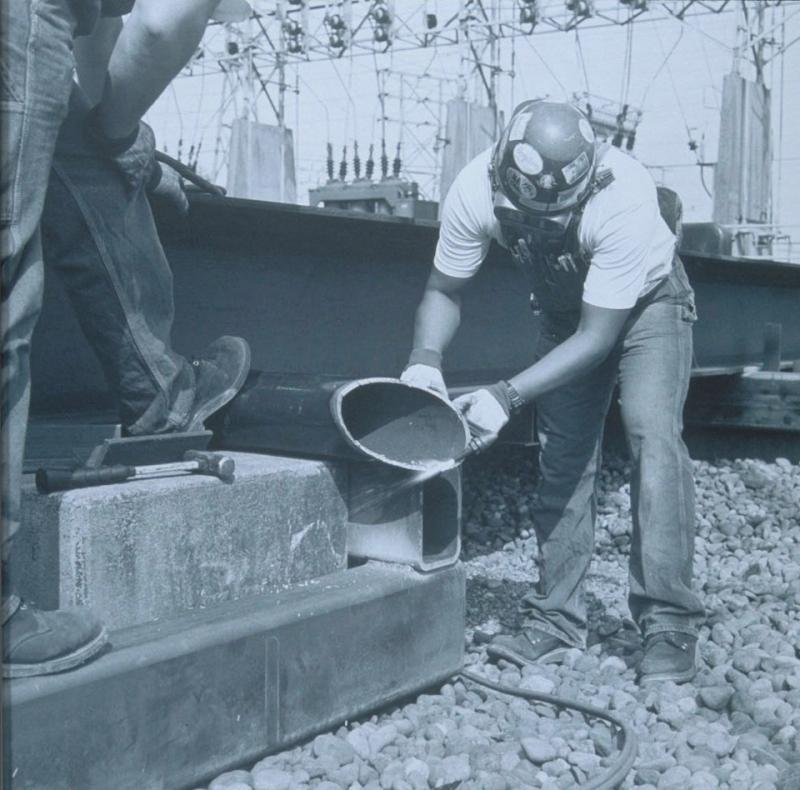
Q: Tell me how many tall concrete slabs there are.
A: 3